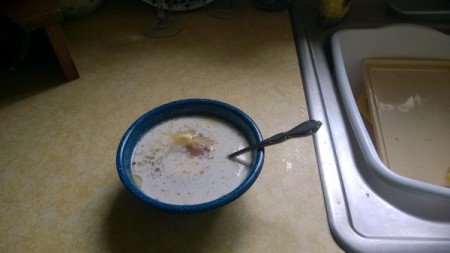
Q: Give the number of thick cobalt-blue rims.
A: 1